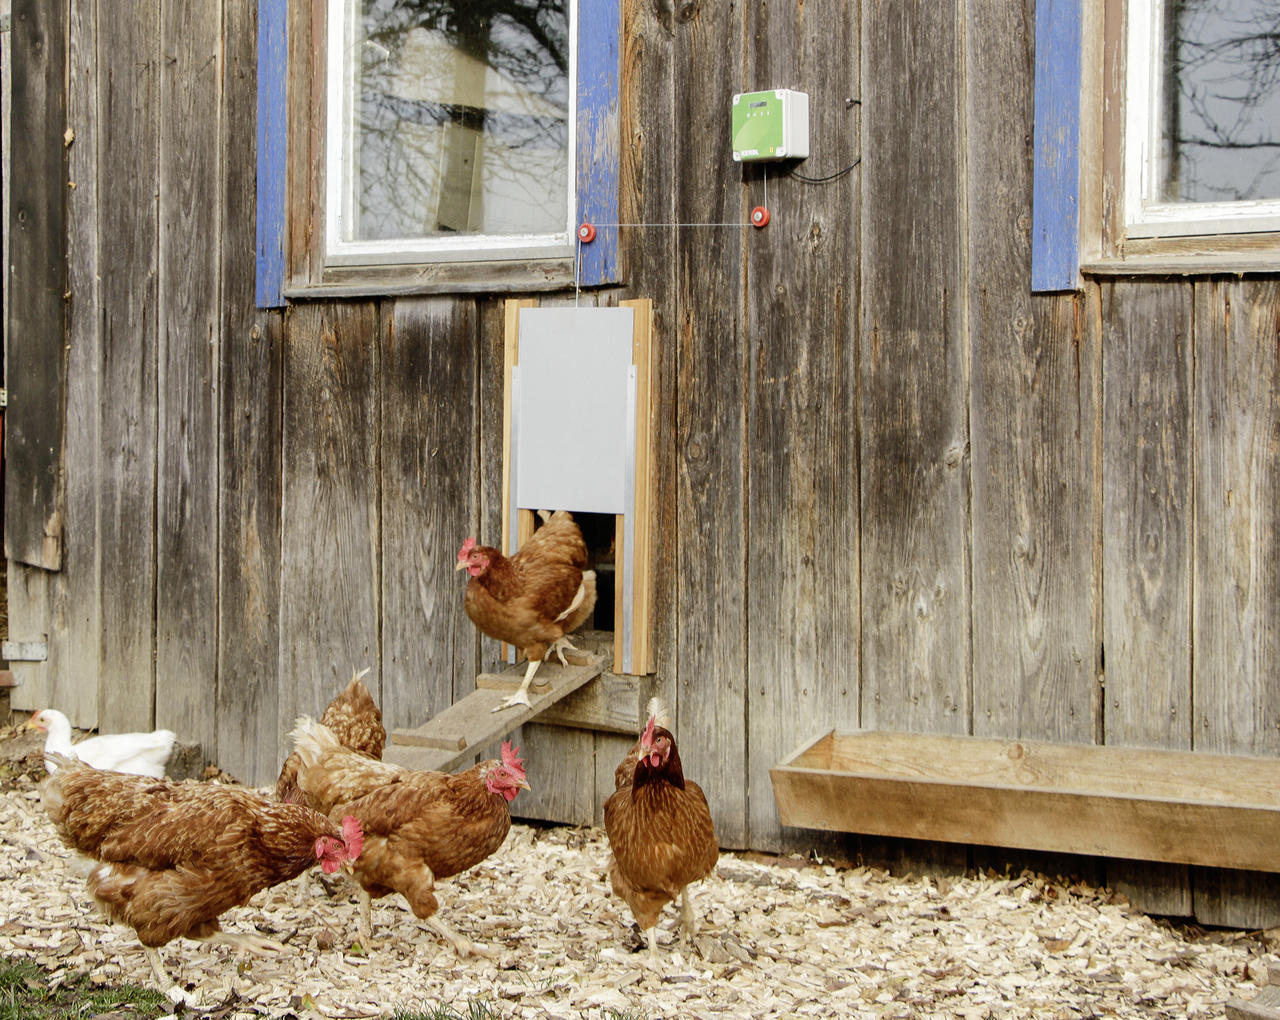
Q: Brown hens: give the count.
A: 5